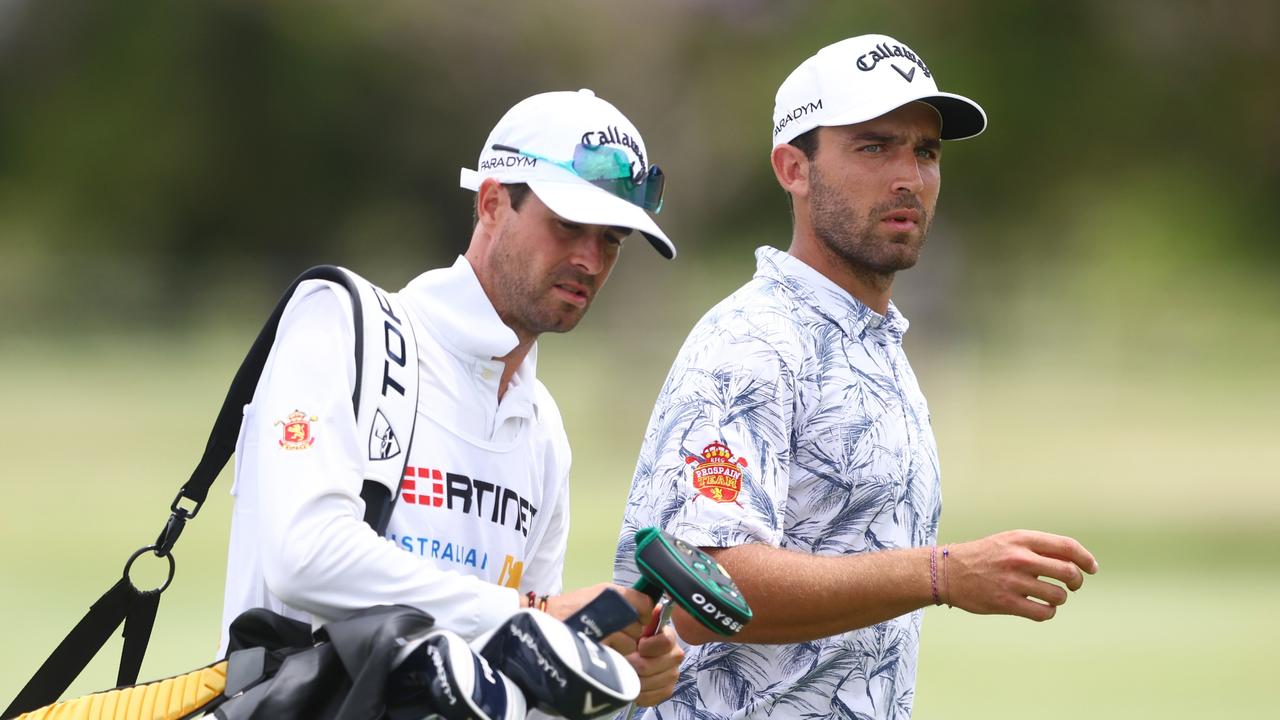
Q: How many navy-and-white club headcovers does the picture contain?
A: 2